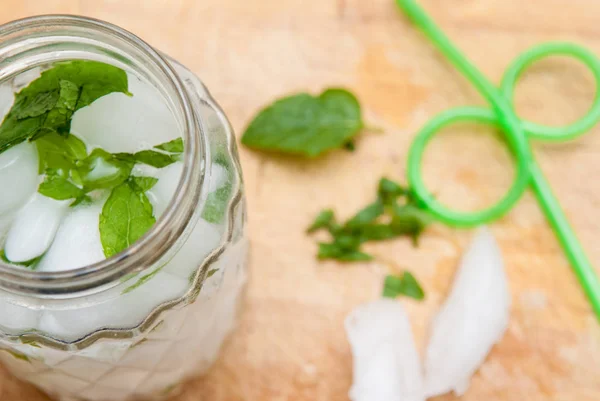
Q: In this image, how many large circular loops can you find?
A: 2